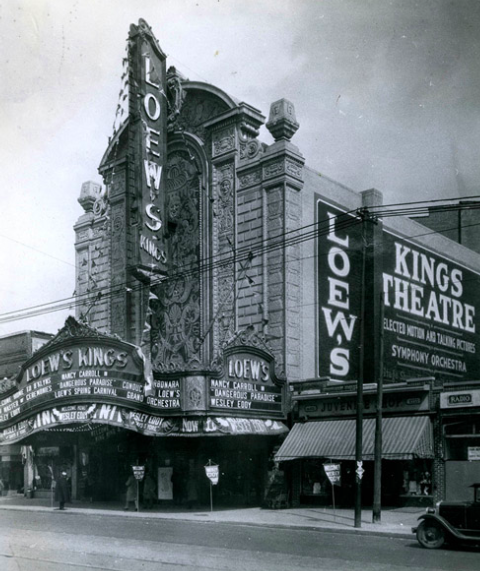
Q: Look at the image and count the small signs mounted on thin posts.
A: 3